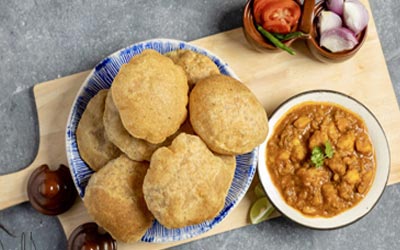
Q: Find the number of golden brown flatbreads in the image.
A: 7